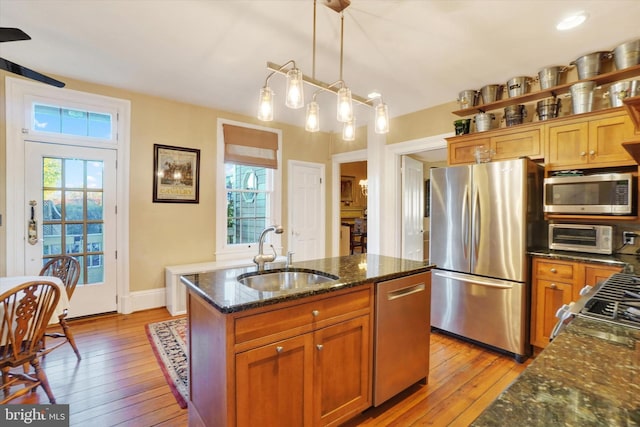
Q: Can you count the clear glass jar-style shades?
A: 6